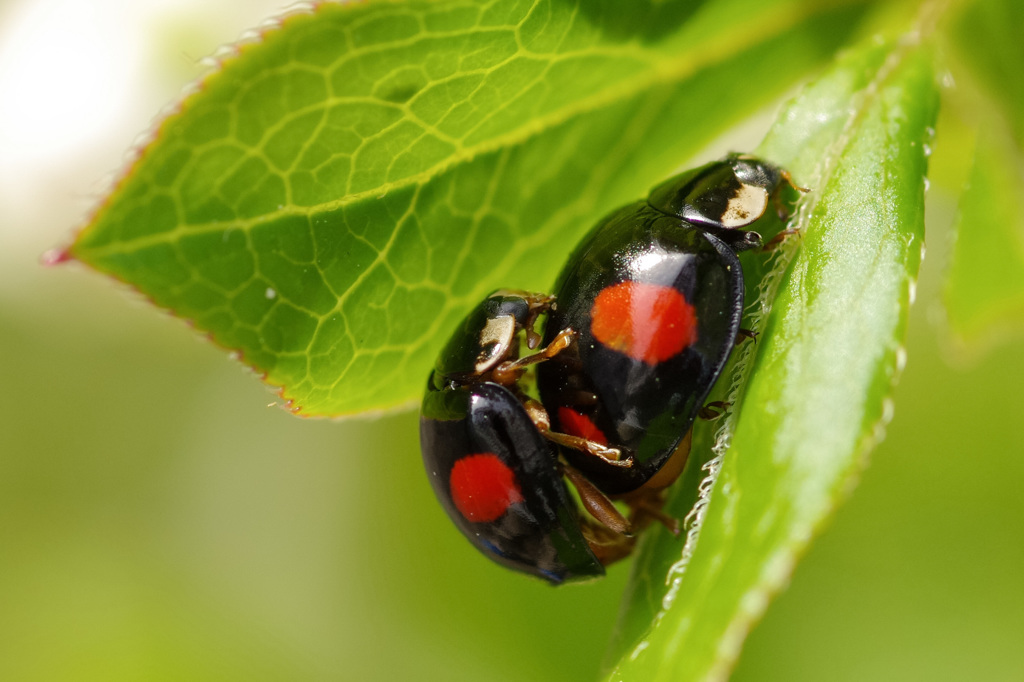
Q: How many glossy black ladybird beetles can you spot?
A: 2